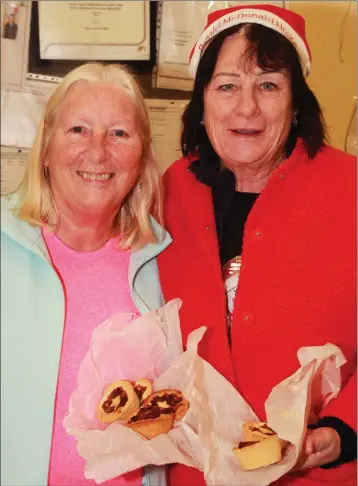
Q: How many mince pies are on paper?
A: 6